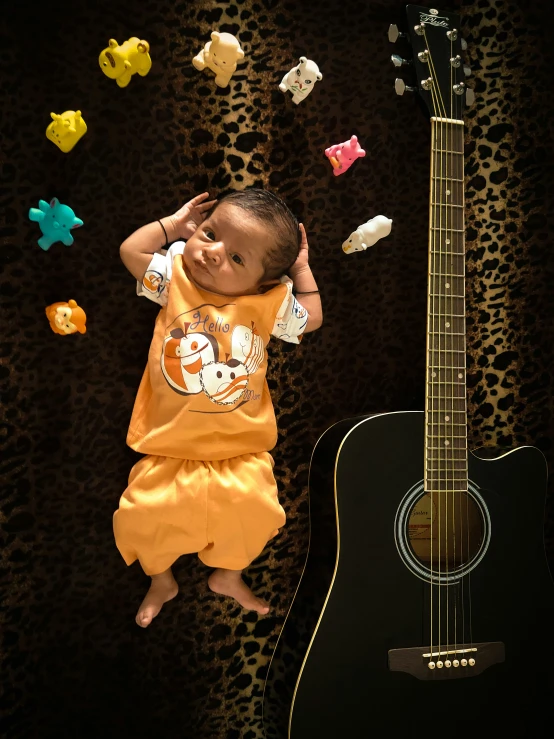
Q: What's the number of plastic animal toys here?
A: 8